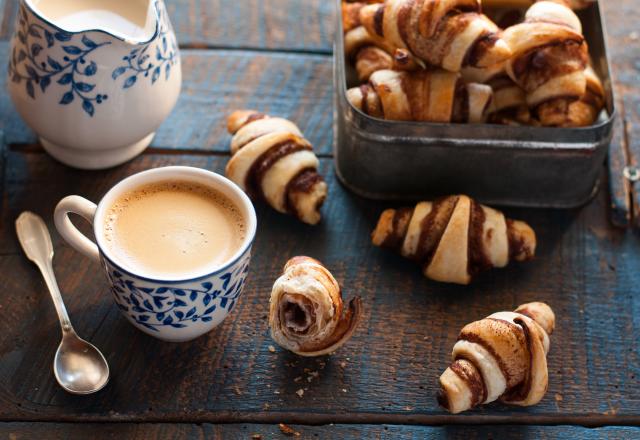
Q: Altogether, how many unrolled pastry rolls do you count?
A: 1